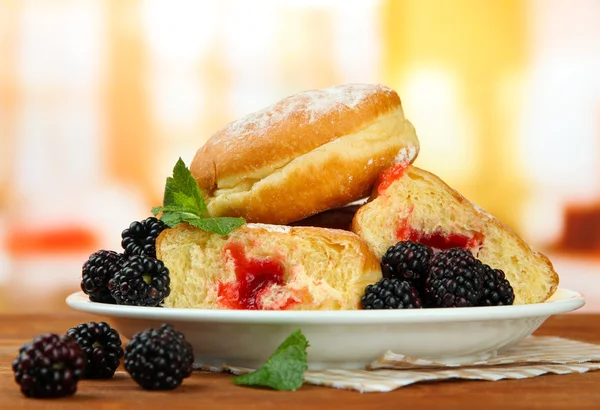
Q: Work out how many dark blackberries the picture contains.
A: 10